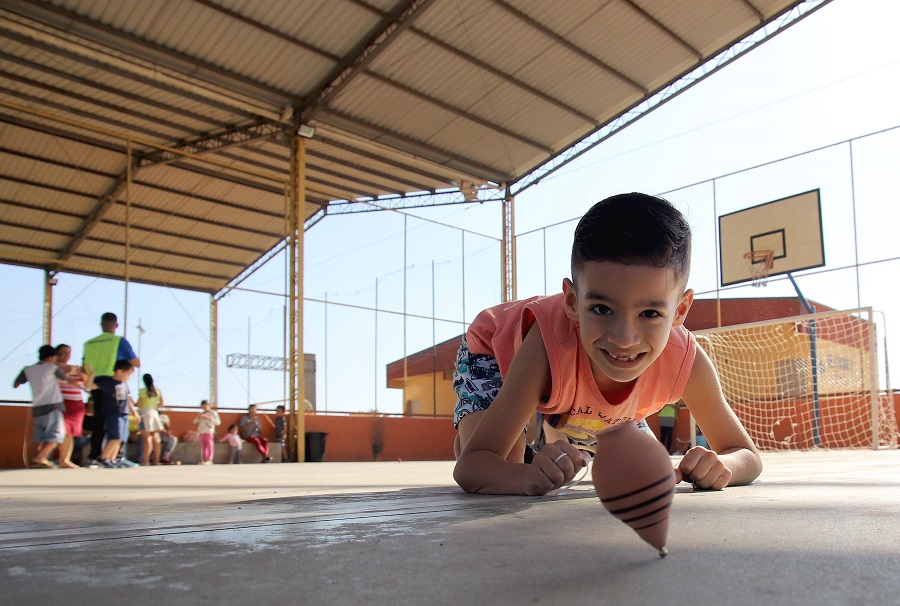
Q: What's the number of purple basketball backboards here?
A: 0